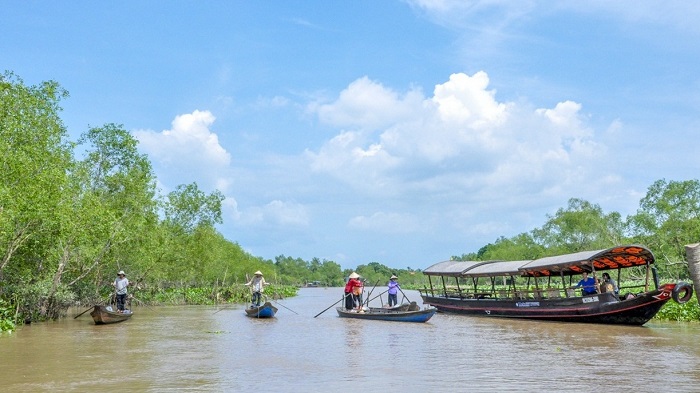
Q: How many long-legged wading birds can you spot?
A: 0